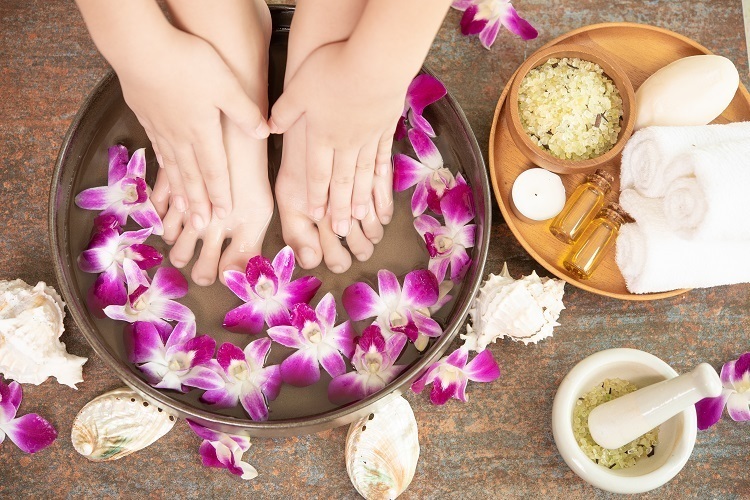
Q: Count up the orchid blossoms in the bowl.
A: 12